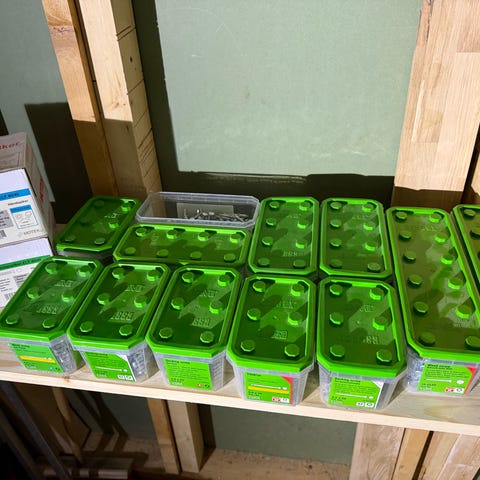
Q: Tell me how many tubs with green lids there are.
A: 11